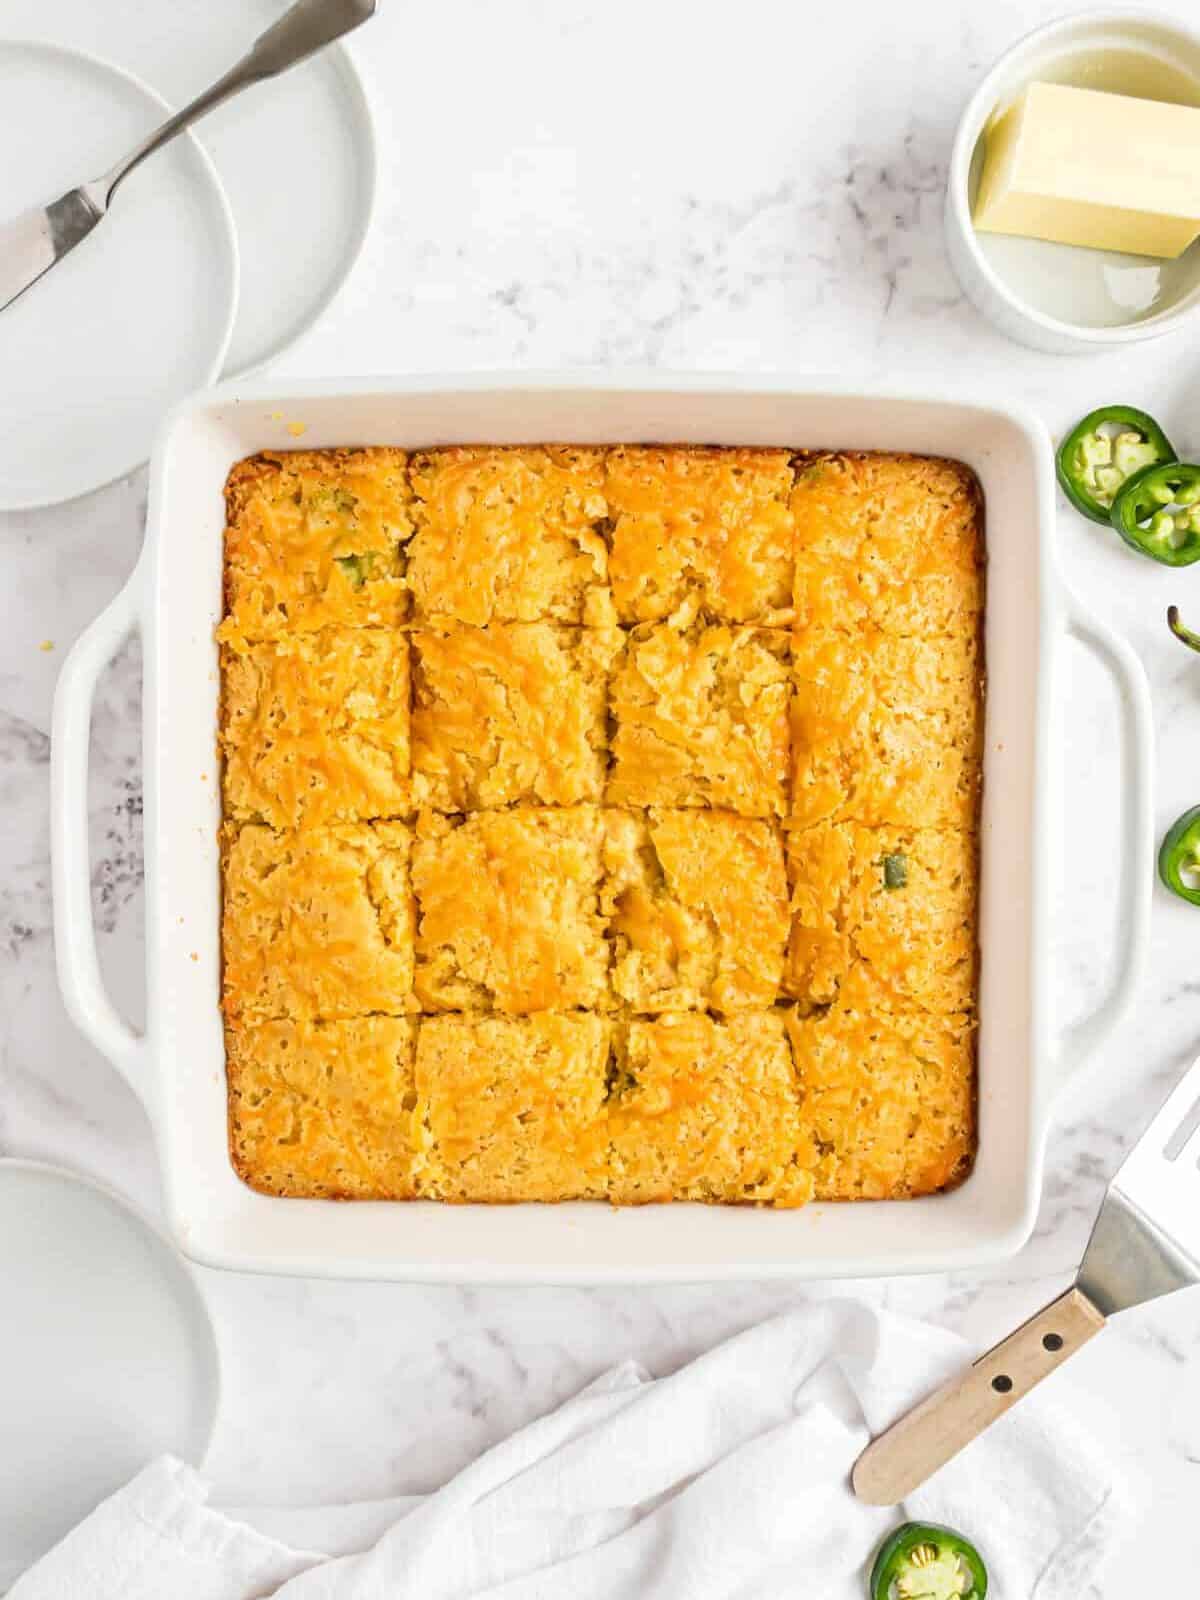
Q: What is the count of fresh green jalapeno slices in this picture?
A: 4